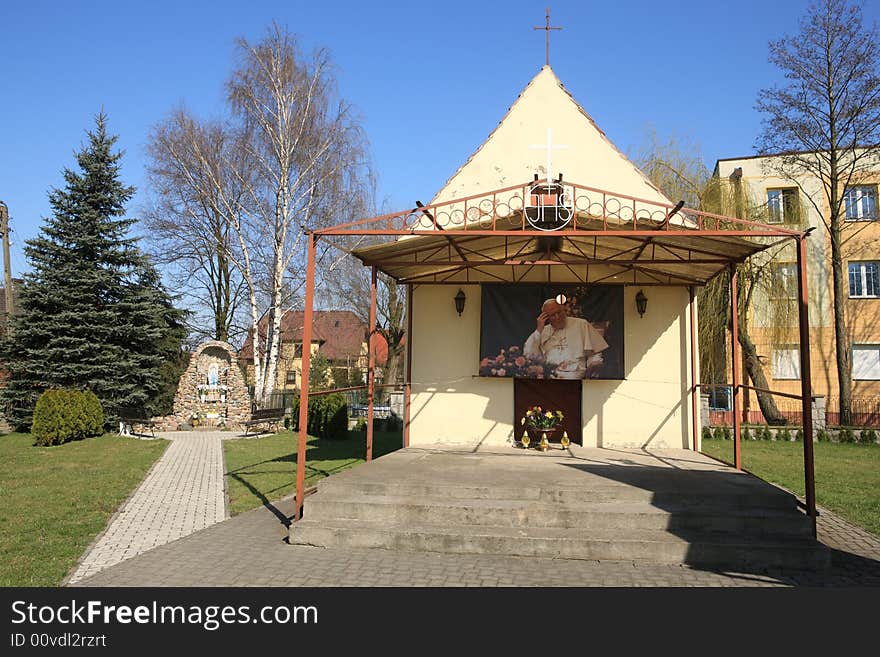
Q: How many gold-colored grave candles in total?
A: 3